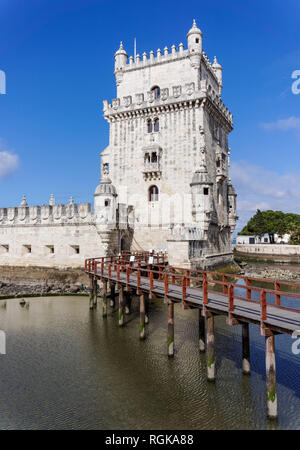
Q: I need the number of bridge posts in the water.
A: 13